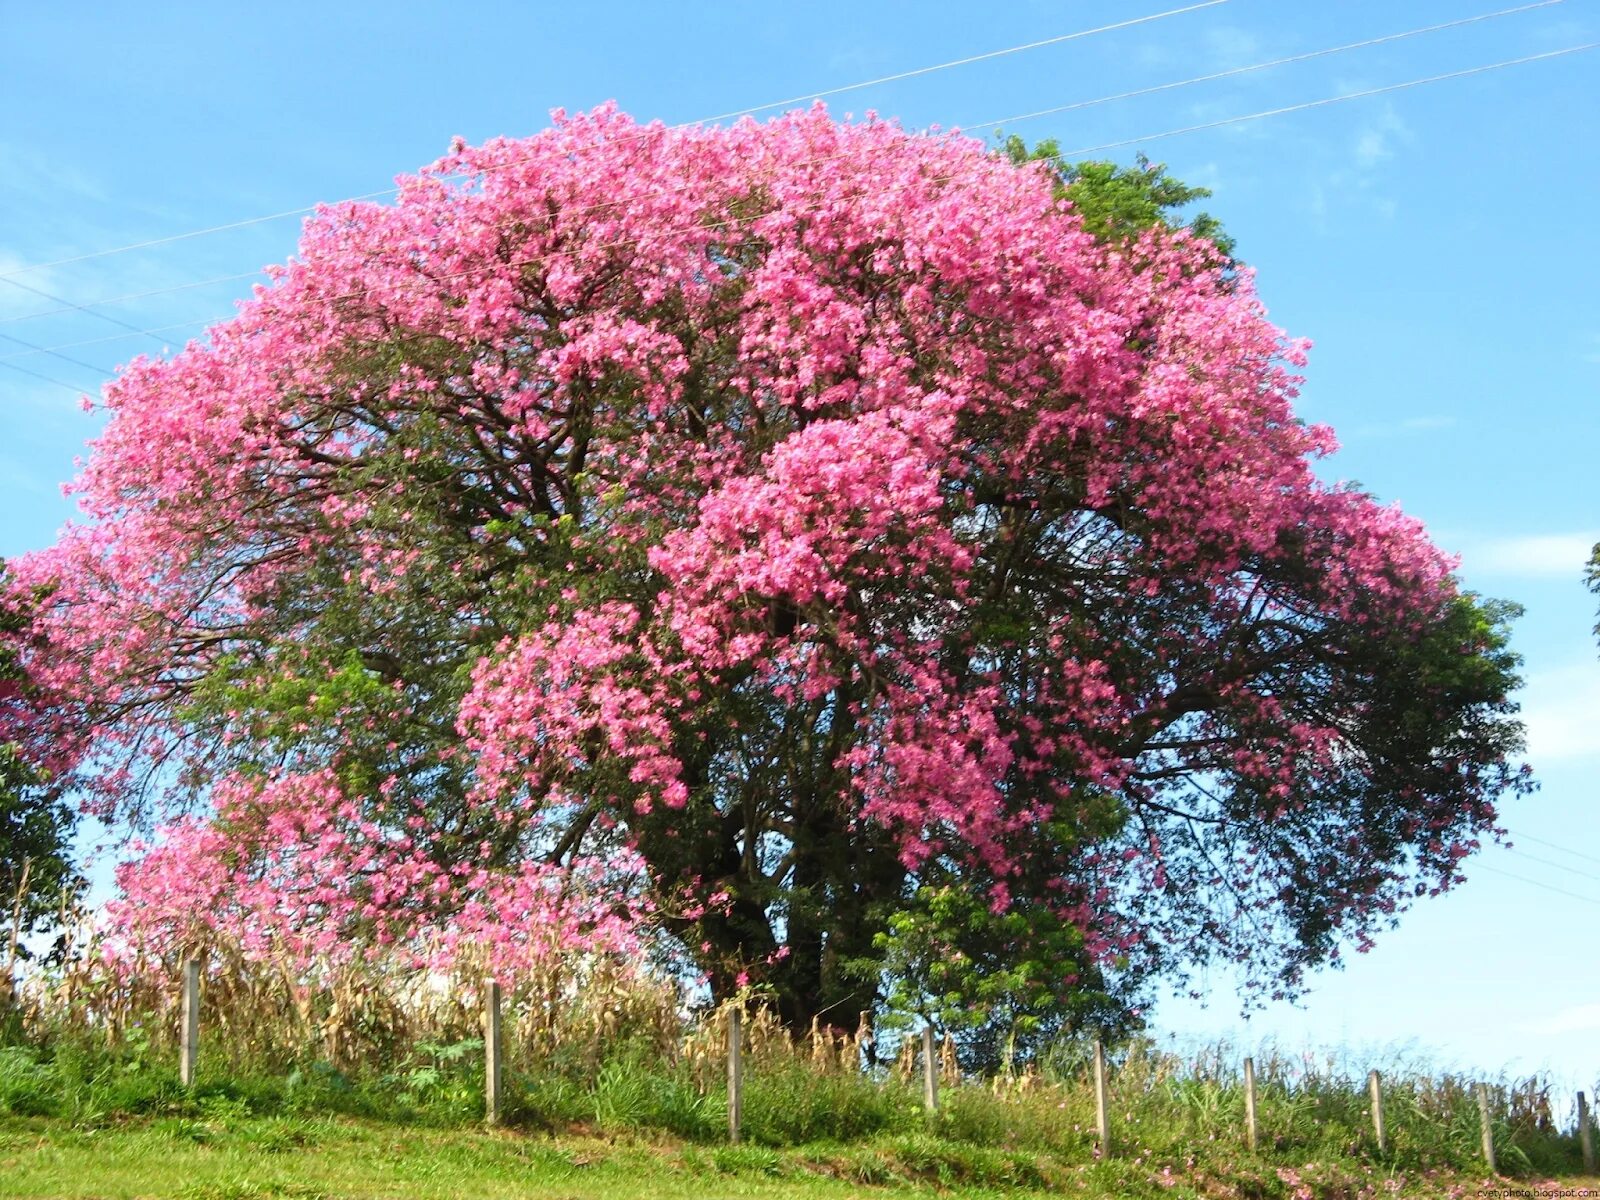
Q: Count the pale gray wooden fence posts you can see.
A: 9